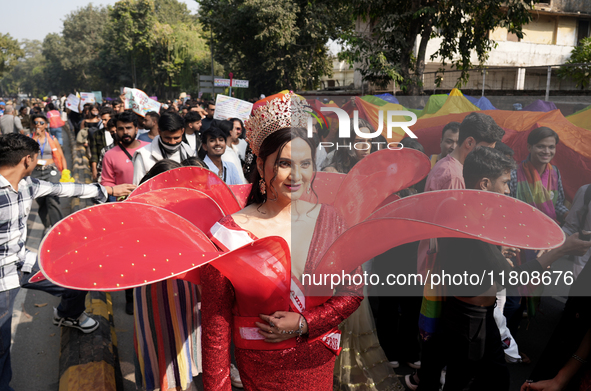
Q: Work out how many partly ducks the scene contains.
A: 0